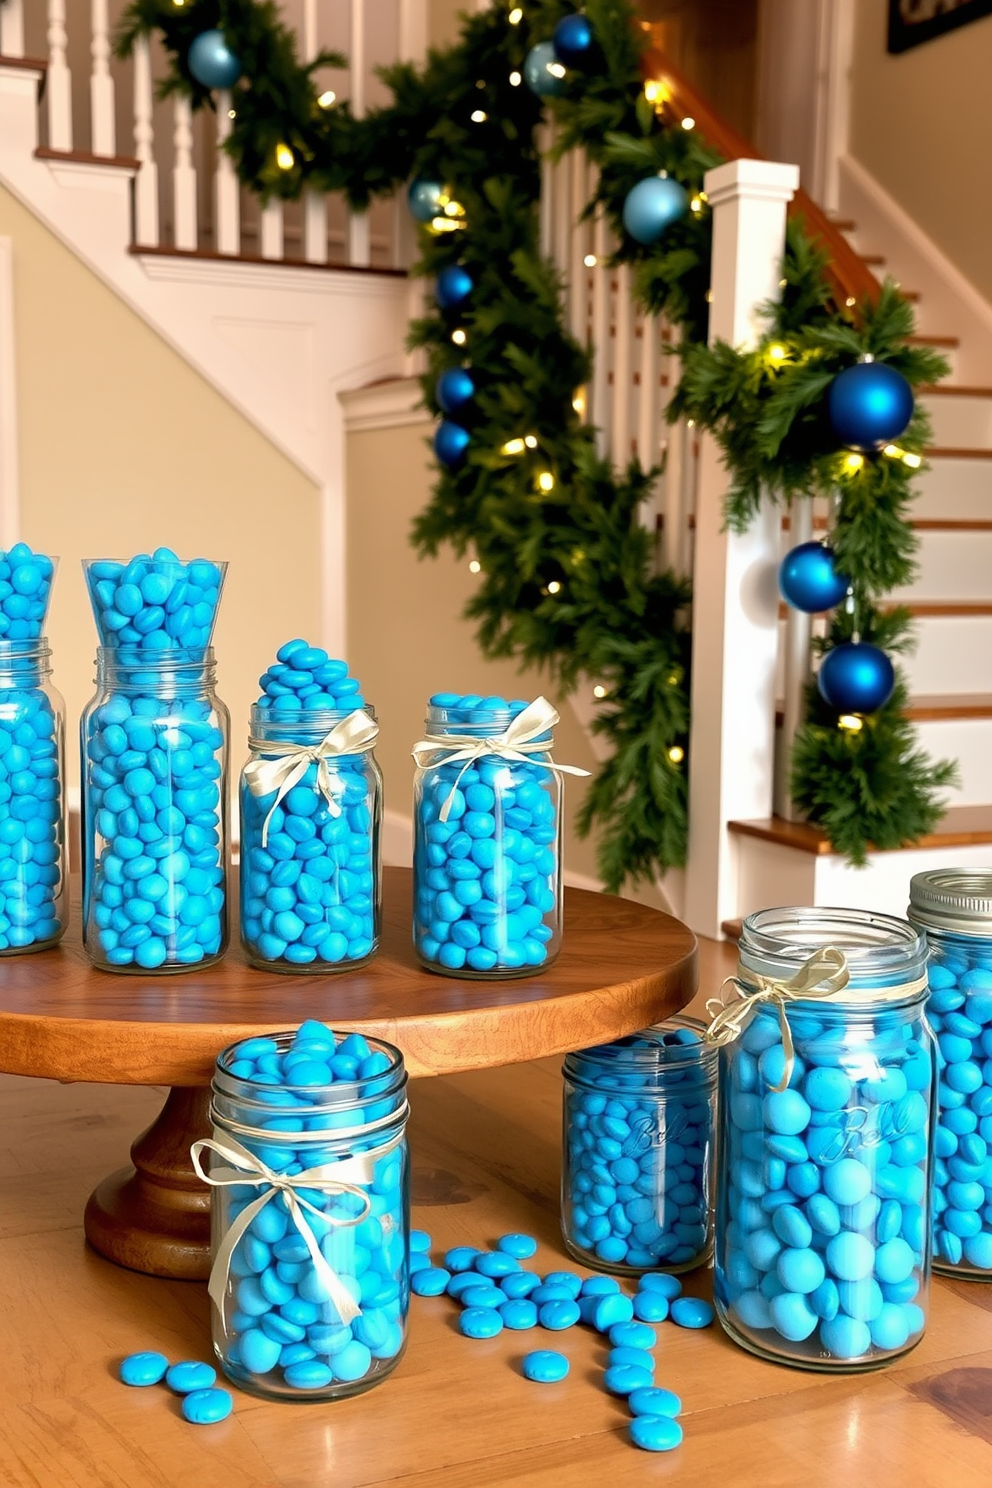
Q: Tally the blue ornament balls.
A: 11